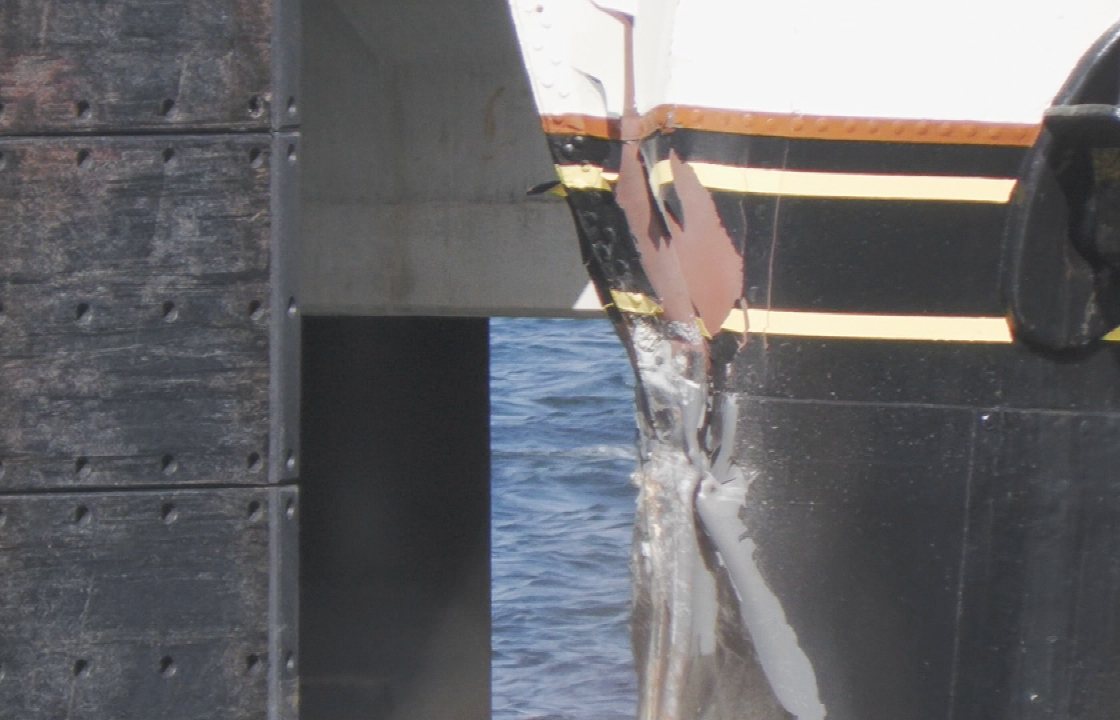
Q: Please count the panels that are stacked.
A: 3